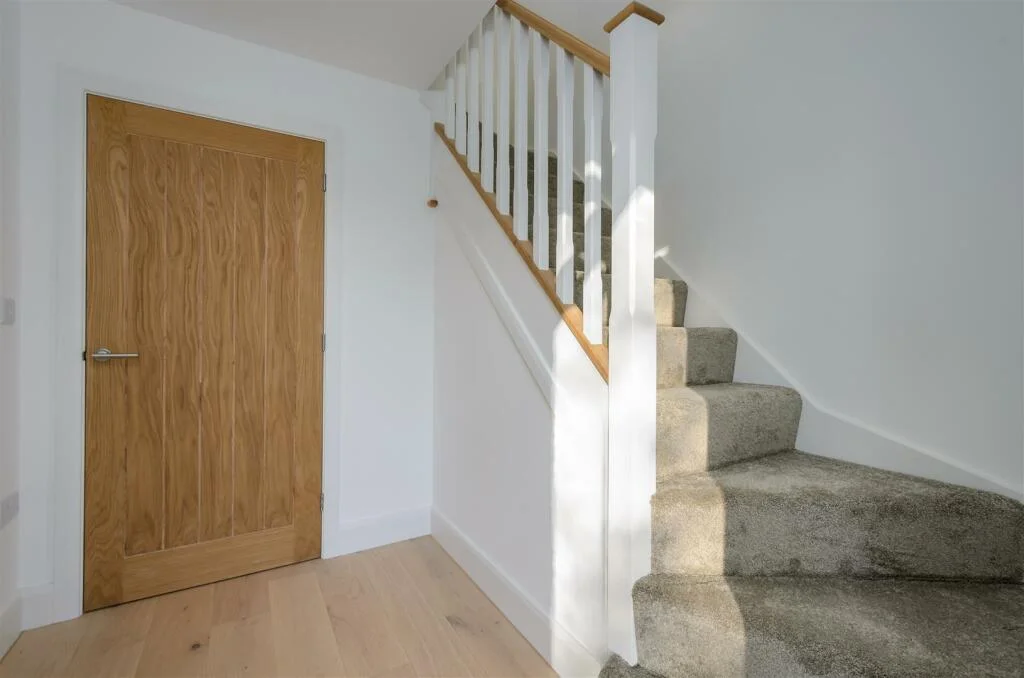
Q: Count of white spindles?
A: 9